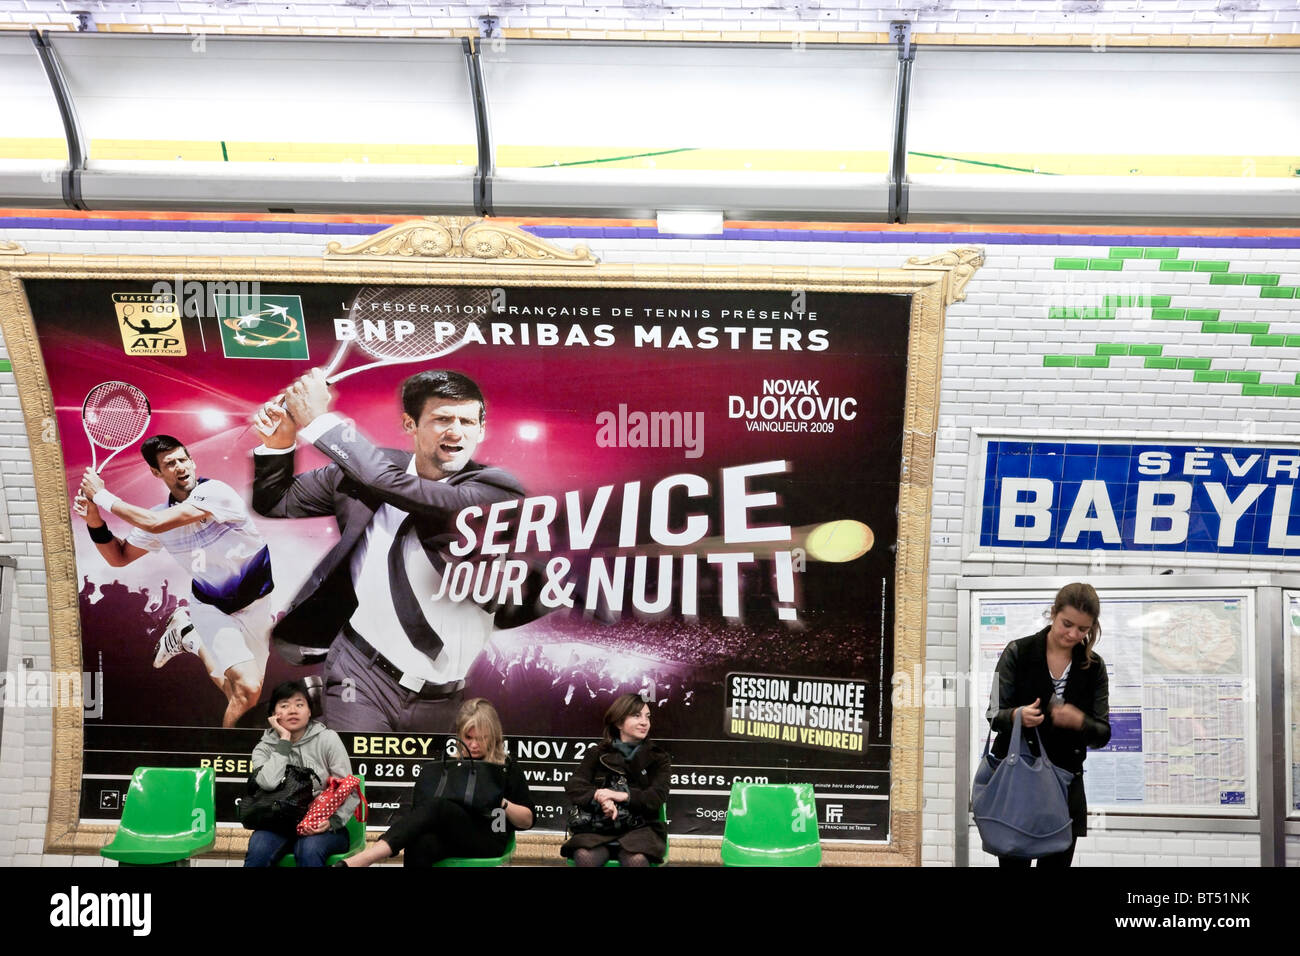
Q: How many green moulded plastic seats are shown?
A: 5